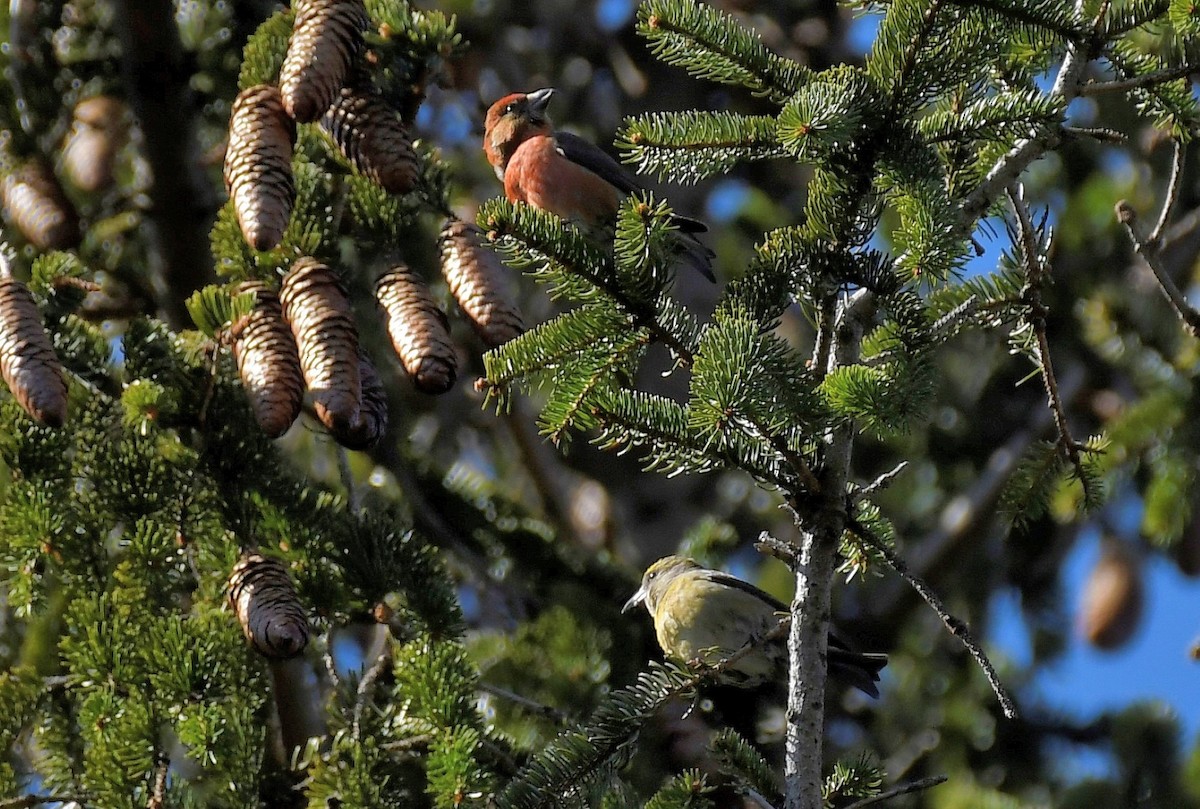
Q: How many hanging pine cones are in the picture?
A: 13